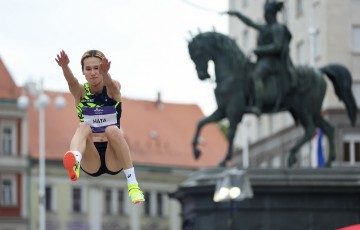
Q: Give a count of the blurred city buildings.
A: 3